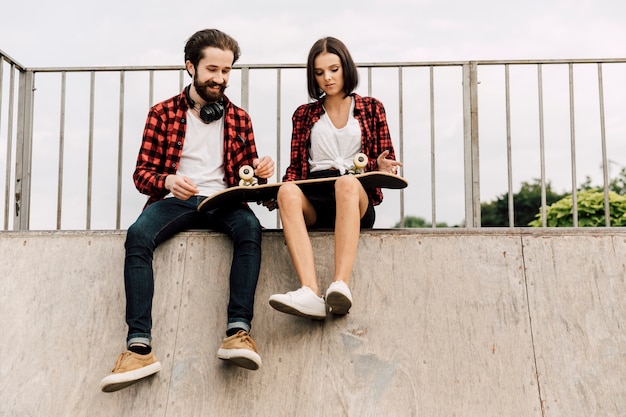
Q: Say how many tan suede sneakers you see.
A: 2